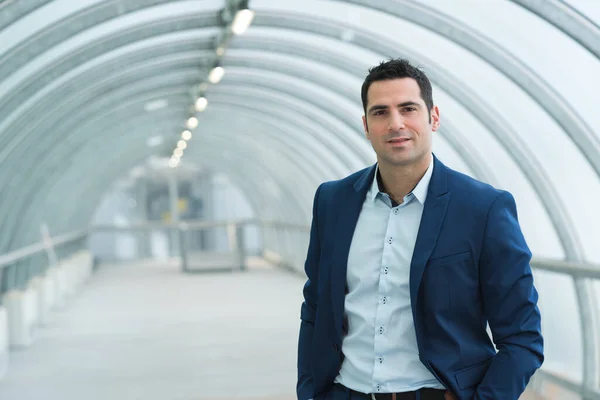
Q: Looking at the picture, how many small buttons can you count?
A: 7